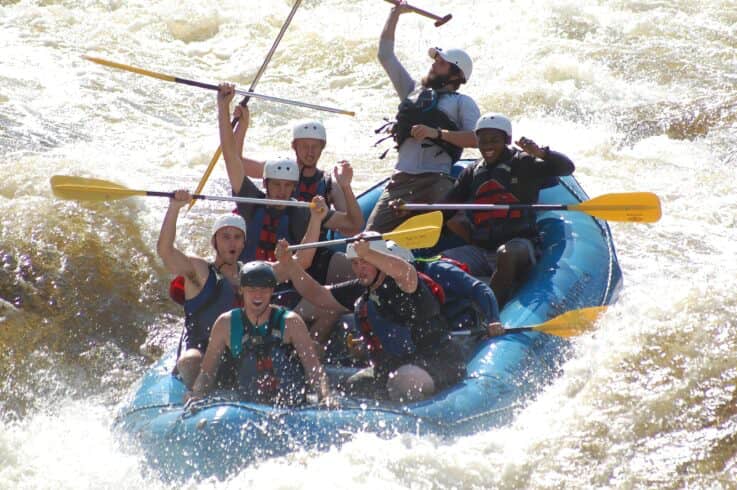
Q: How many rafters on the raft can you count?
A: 8